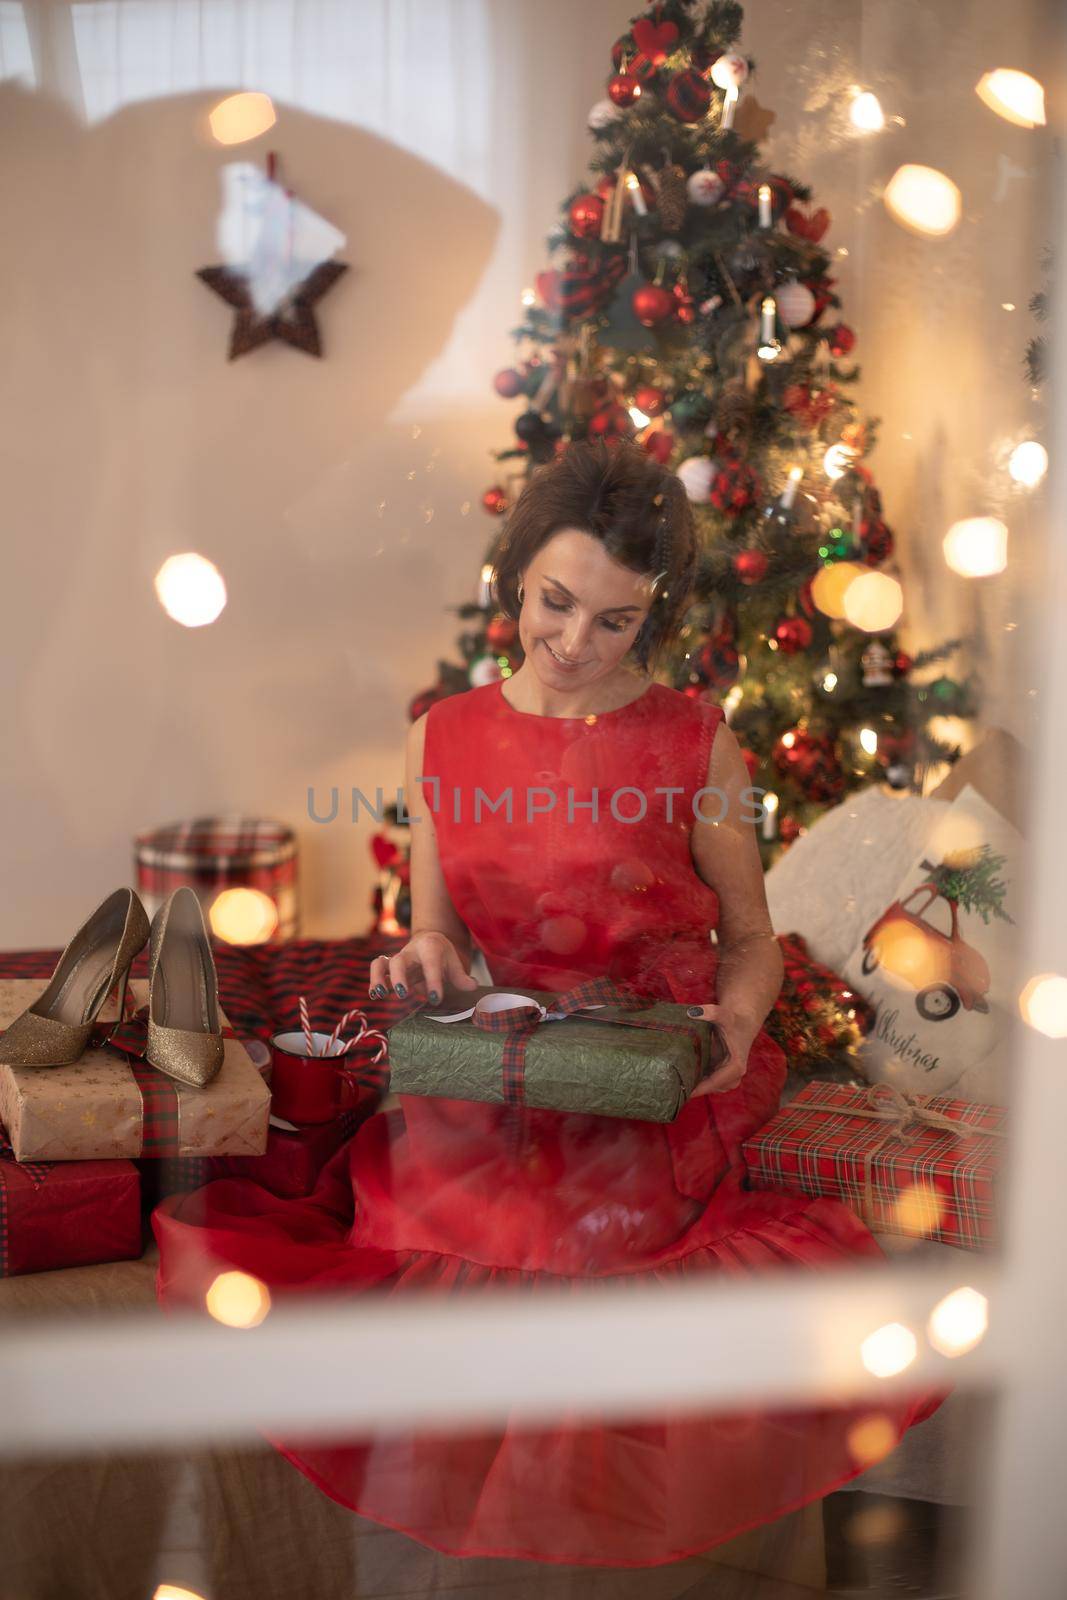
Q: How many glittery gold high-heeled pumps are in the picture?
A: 2